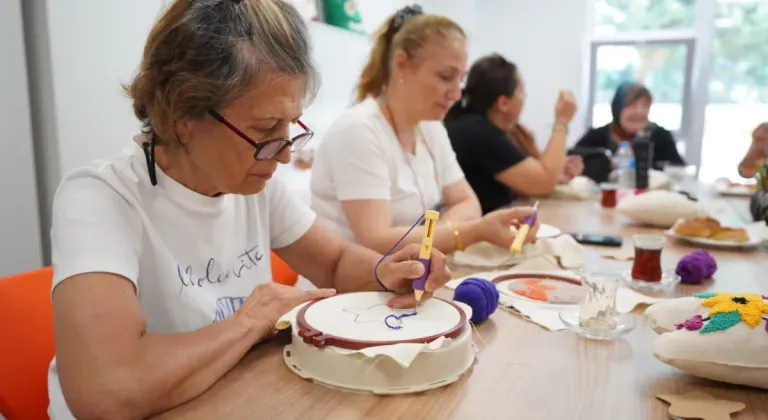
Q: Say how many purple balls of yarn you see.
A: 2